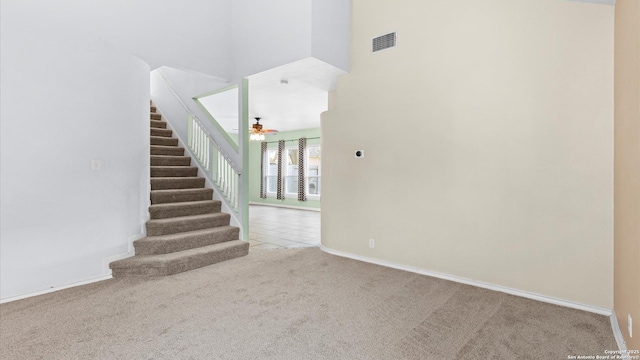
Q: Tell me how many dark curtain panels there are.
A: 3